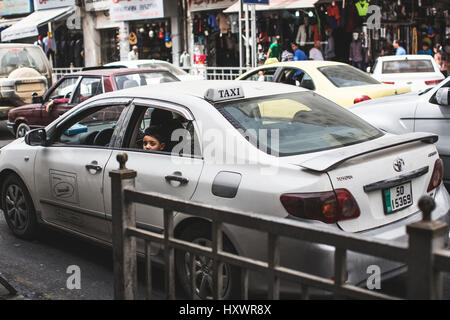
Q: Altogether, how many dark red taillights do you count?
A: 2